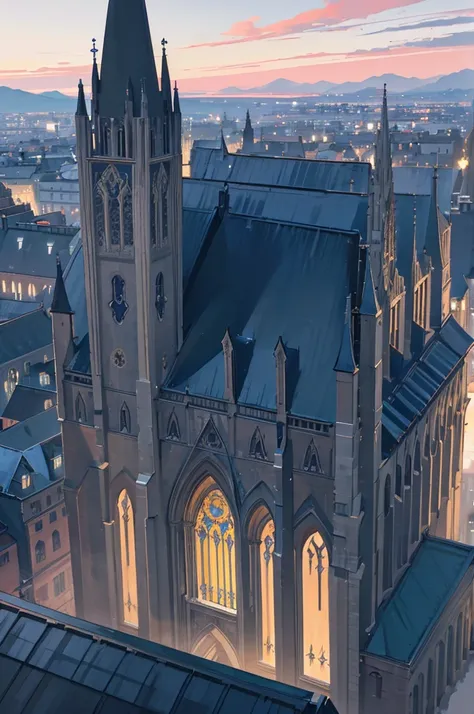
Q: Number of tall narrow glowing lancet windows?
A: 3